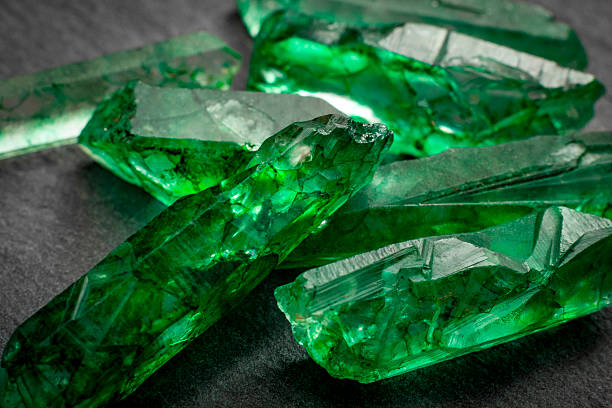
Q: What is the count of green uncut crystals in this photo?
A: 7